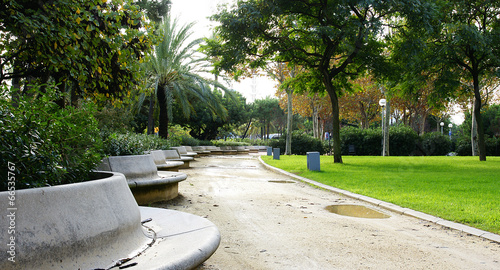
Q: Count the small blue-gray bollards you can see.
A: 3